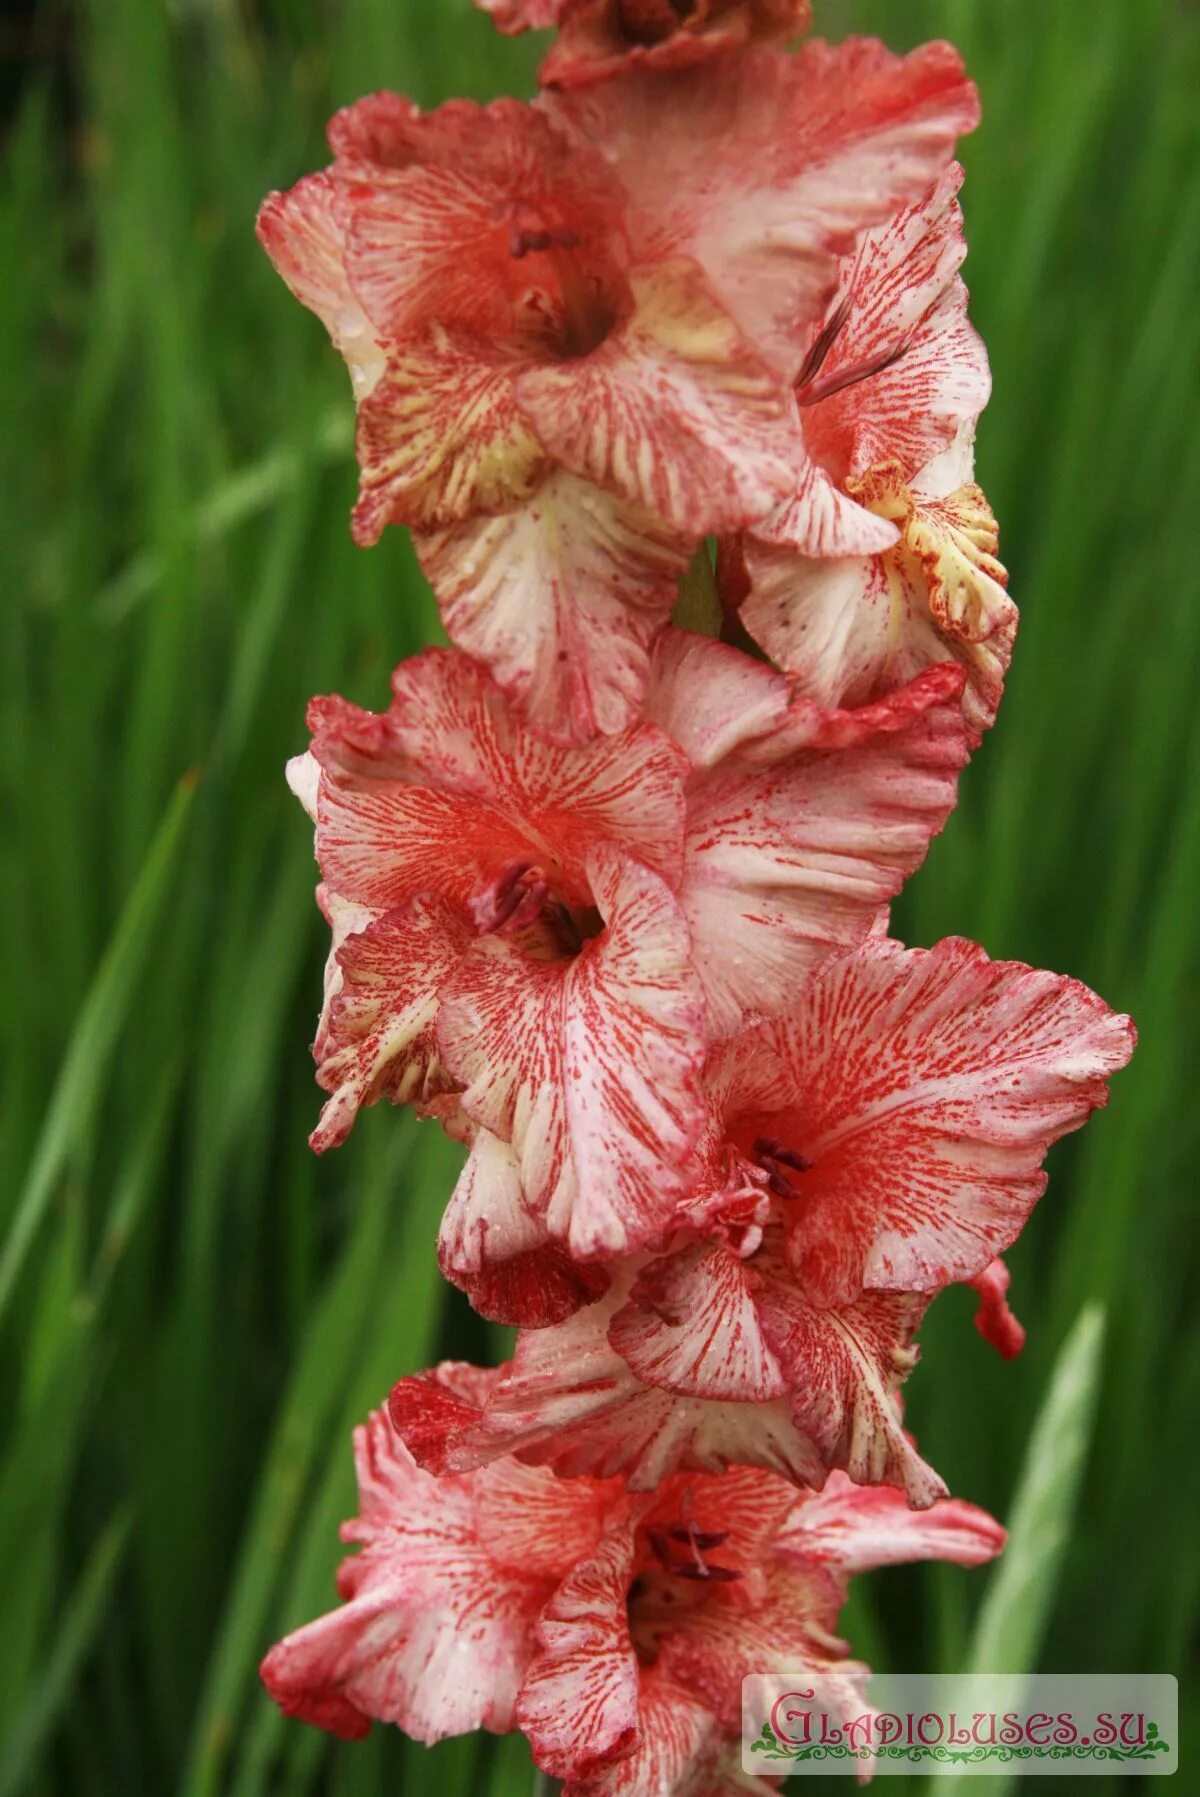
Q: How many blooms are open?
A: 5